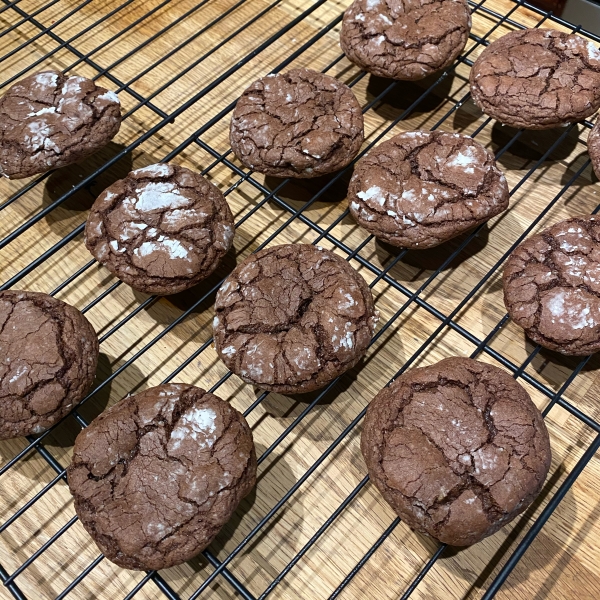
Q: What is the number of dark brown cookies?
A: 12